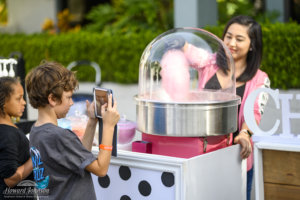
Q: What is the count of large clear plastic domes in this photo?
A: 1